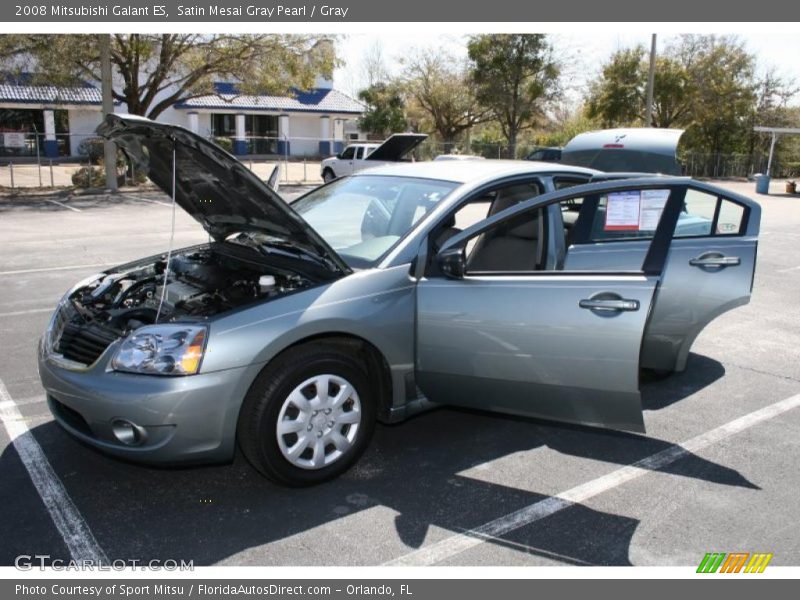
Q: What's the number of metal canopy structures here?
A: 1